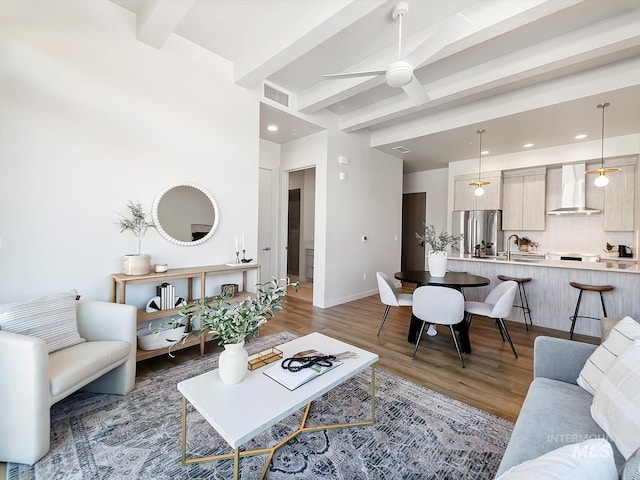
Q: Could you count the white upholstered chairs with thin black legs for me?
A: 3